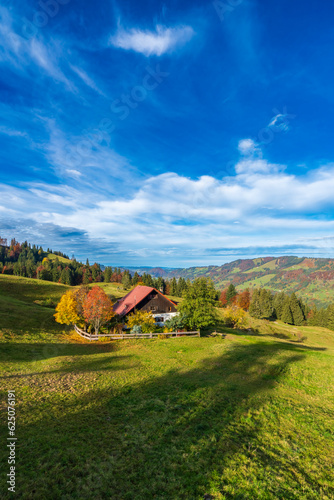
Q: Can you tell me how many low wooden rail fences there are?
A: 1